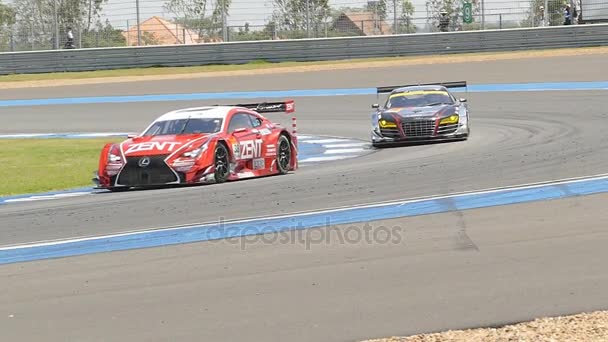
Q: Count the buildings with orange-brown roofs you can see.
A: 2